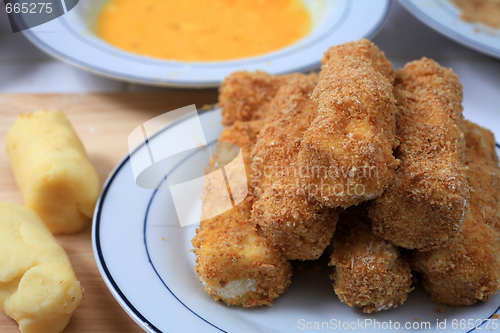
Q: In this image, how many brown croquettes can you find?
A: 7